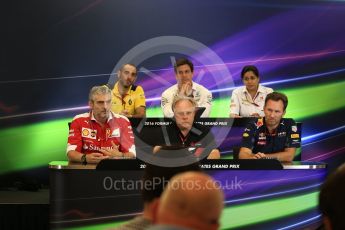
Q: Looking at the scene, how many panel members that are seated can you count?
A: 6